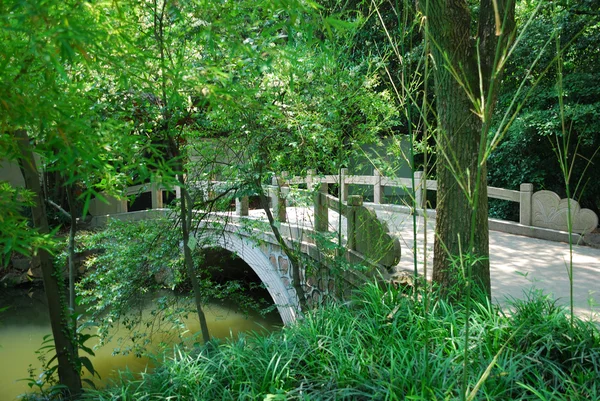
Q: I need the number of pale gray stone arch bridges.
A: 1